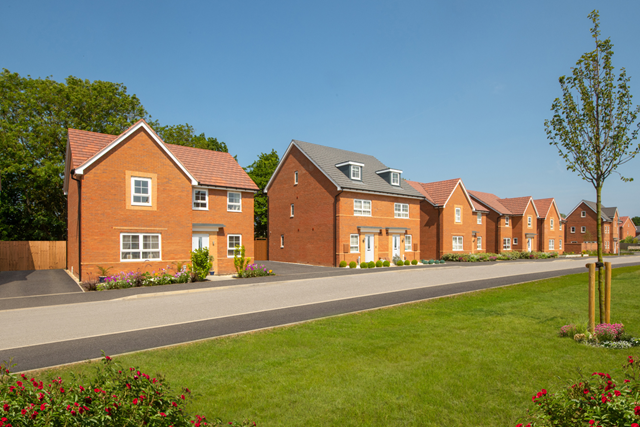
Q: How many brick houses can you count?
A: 7